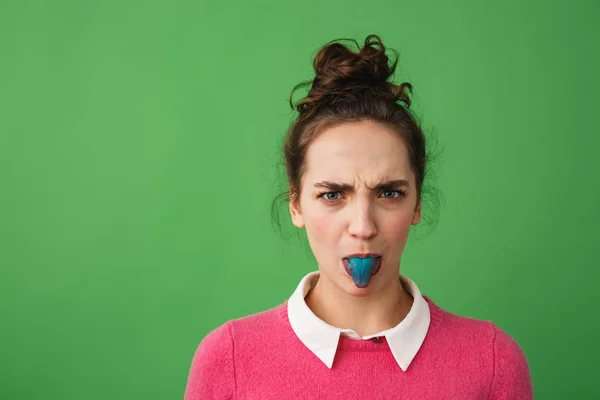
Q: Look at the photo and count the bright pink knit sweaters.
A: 1